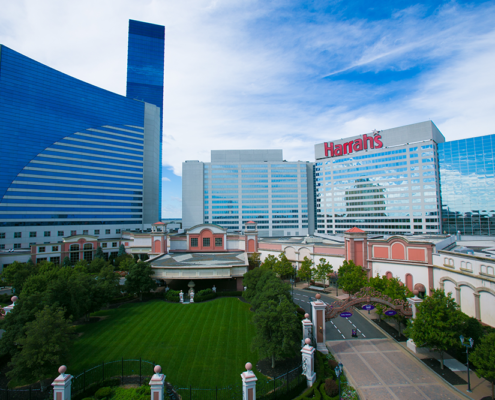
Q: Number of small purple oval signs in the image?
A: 3